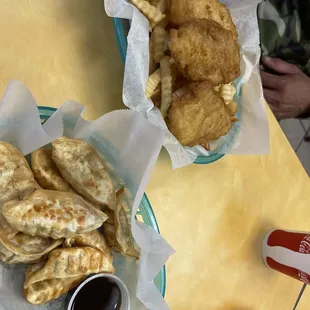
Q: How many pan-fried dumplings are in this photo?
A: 8